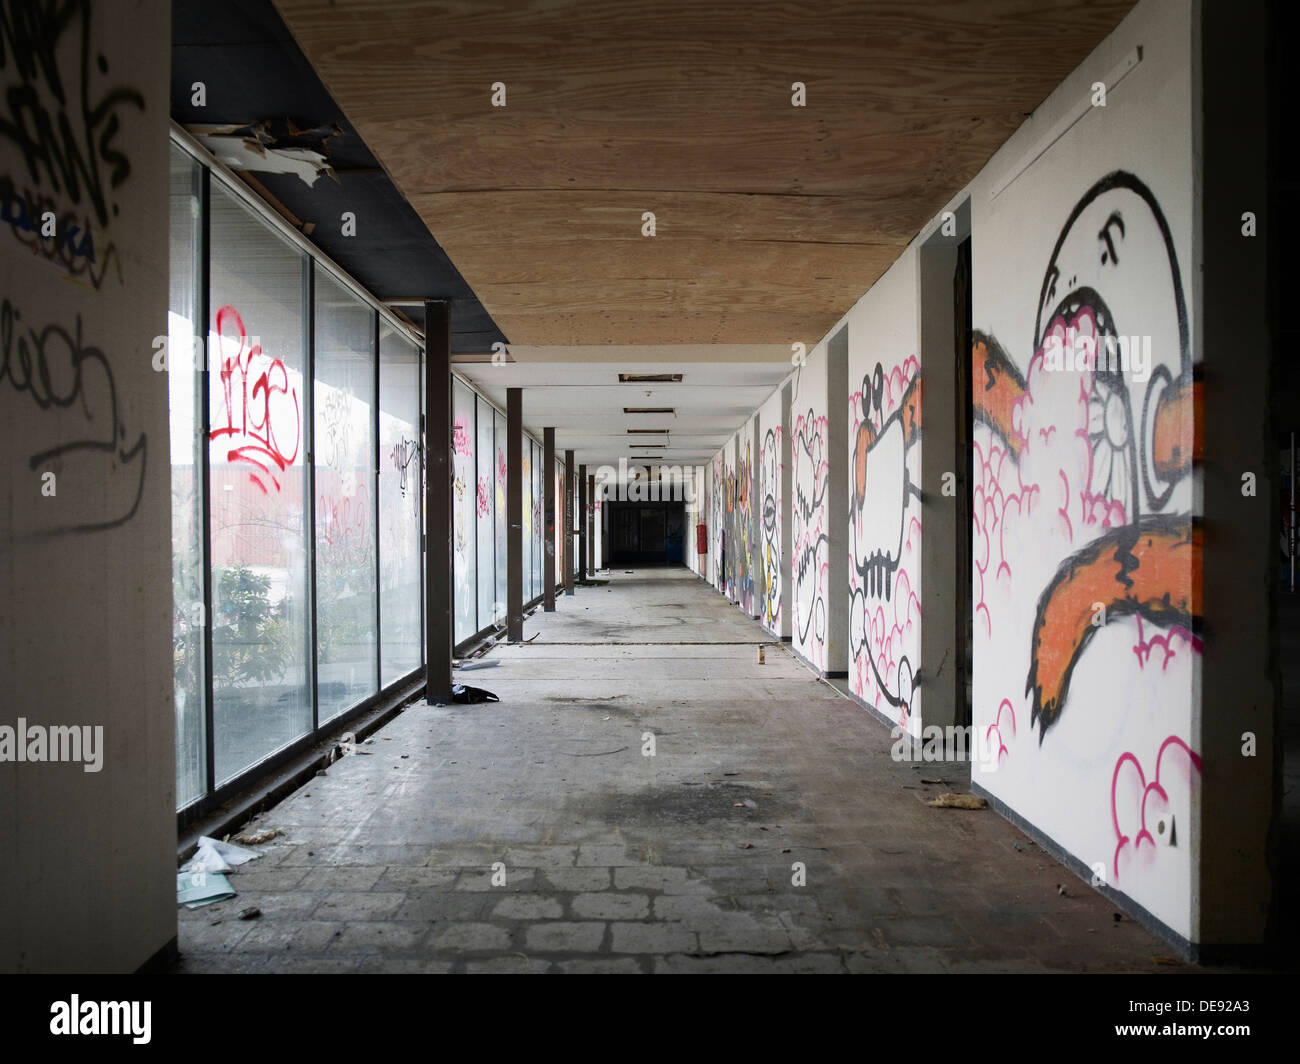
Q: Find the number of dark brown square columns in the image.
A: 6